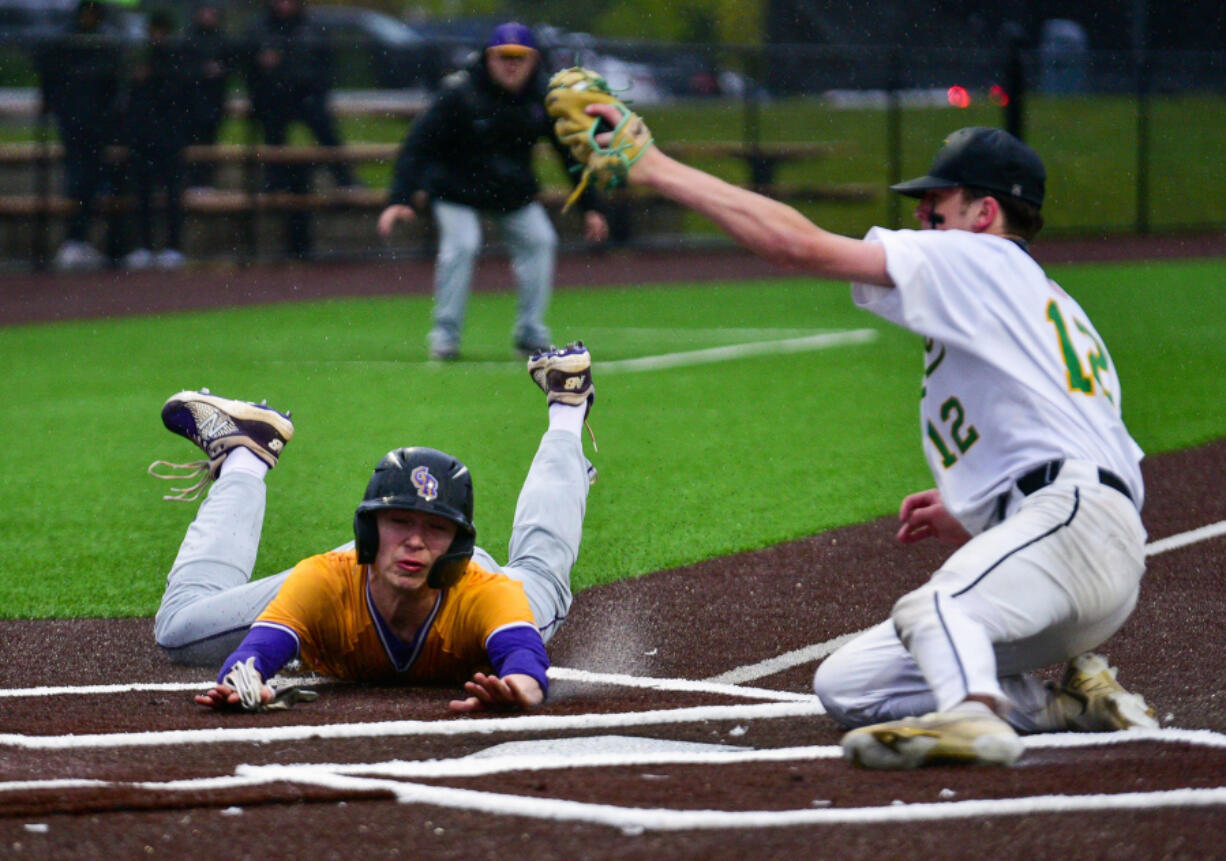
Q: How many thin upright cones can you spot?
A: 0